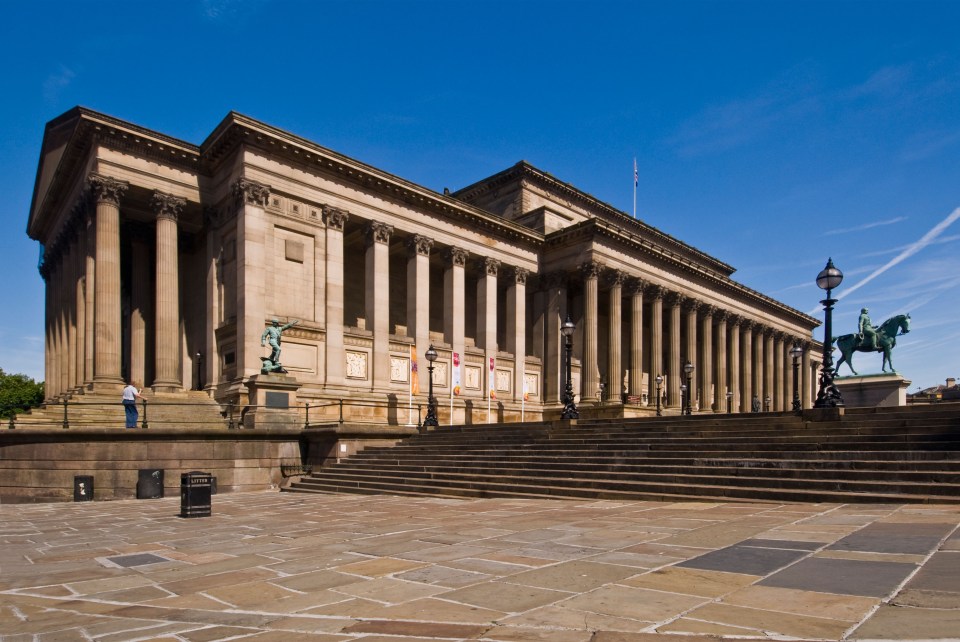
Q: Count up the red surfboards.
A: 0